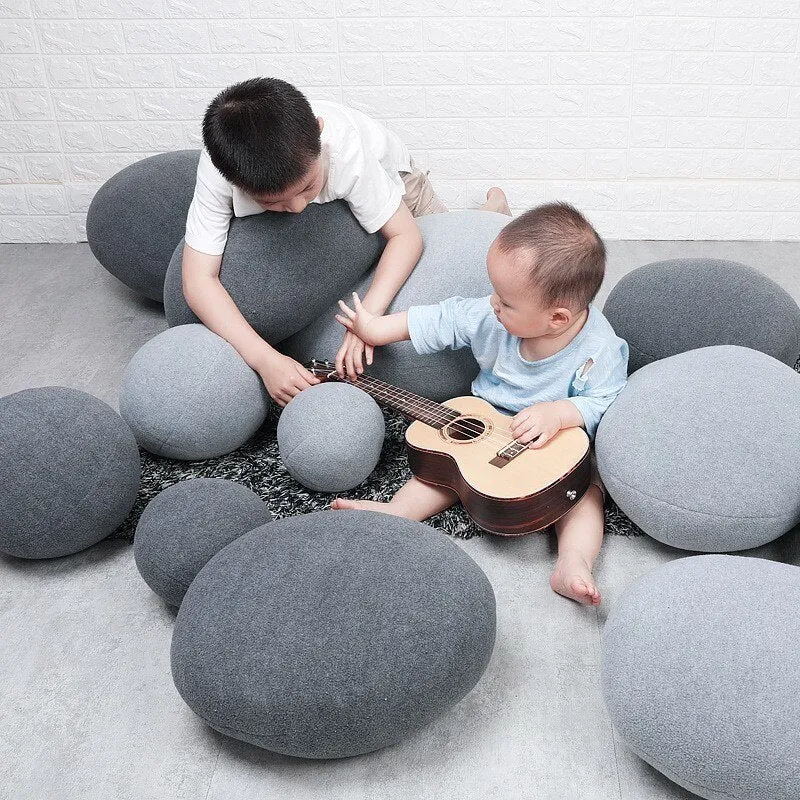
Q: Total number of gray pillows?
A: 11